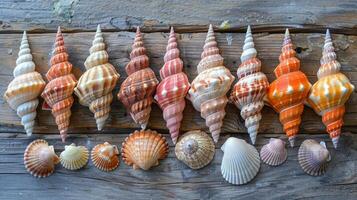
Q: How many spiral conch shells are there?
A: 9